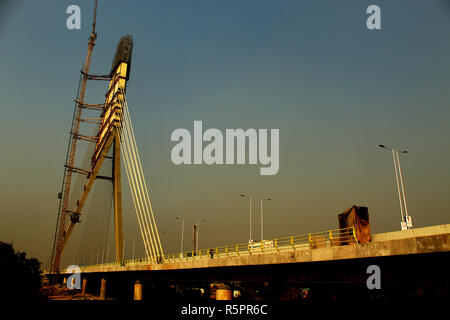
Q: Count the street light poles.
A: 6